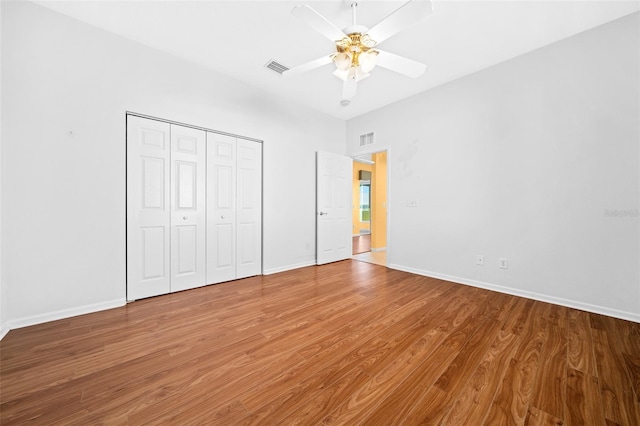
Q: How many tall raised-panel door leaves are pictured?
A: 5